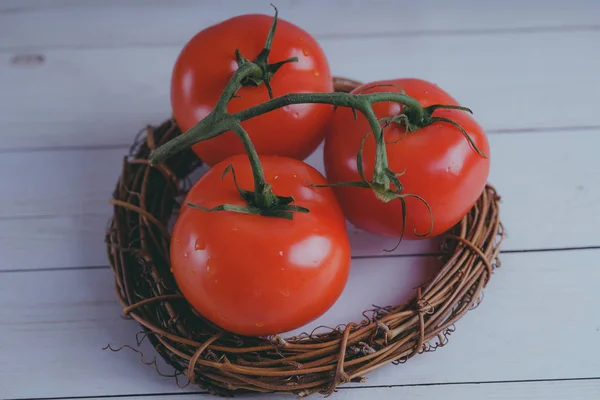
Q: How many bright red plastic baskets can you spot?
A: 0